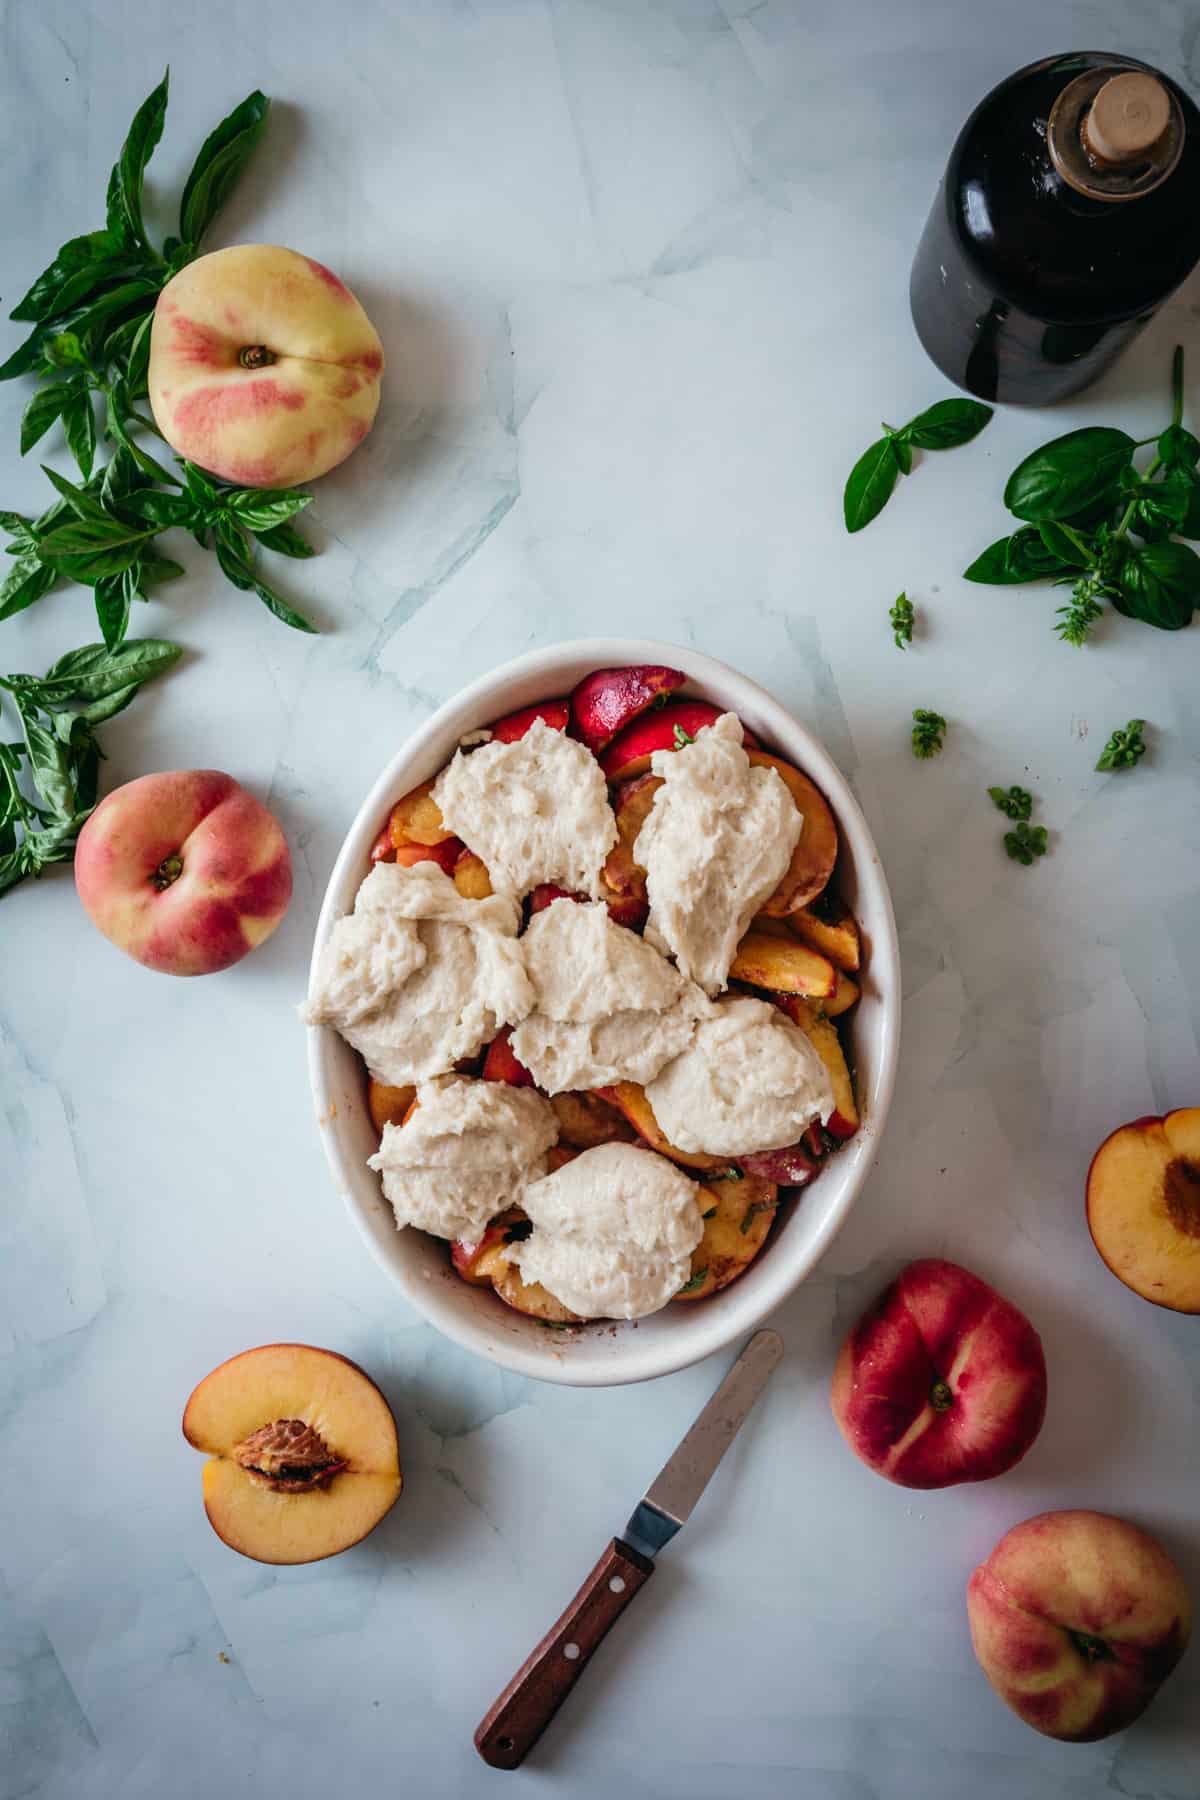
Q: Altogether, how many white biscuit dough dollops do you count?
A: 7